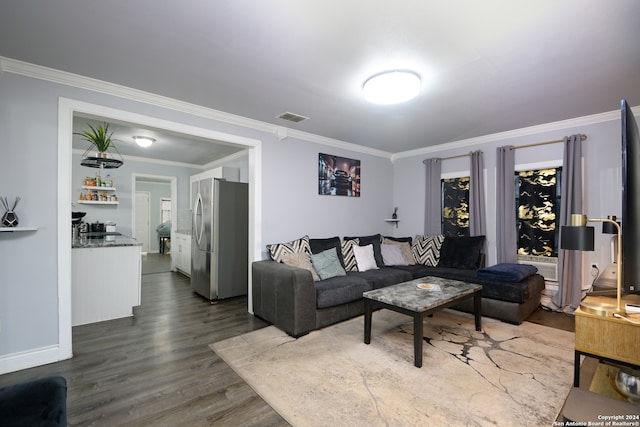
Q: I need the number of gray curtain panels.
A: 4